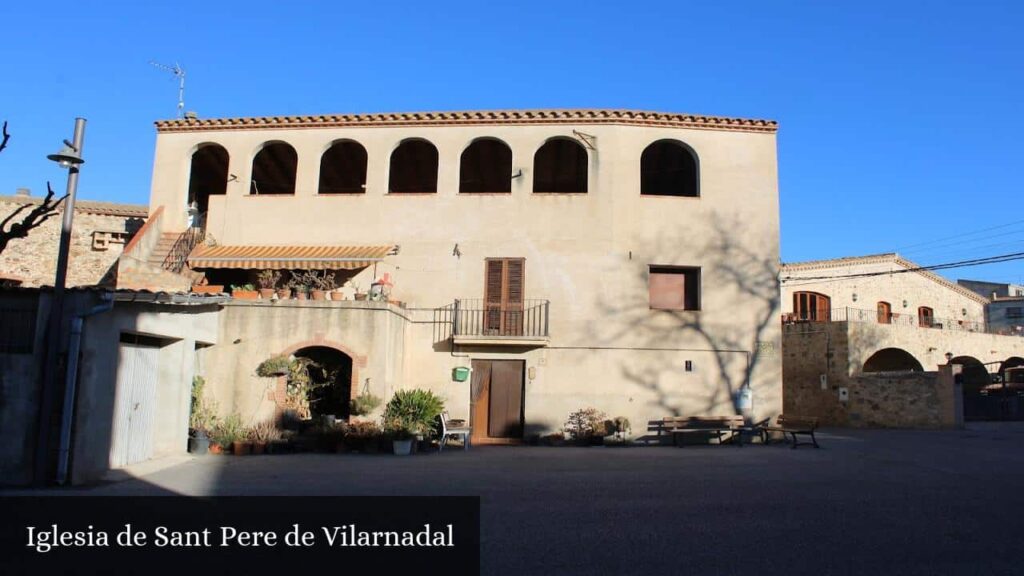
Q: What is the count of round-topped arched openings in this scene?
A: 14